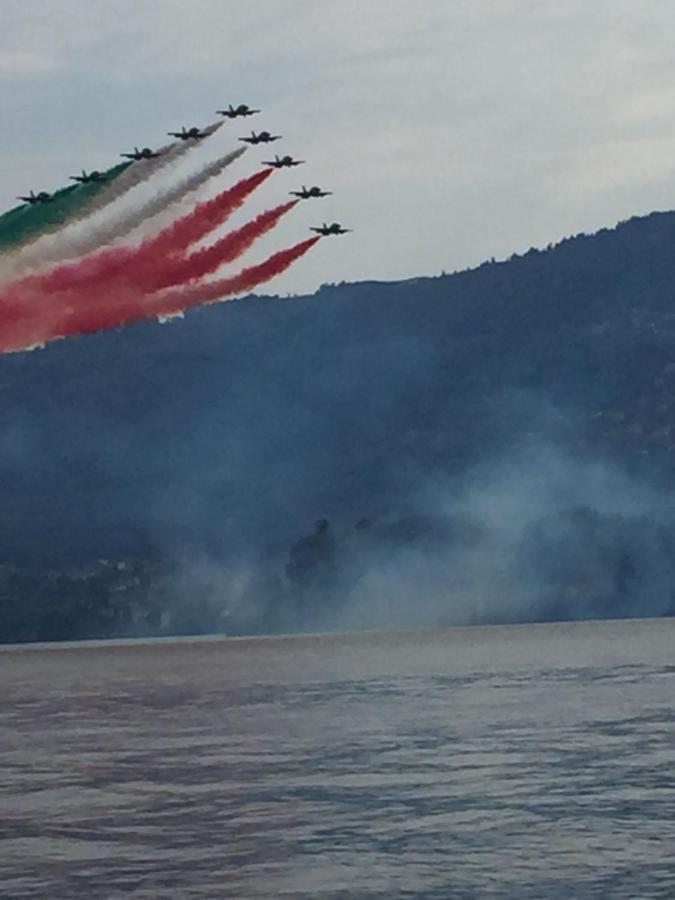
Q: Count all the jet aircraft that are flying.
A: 9